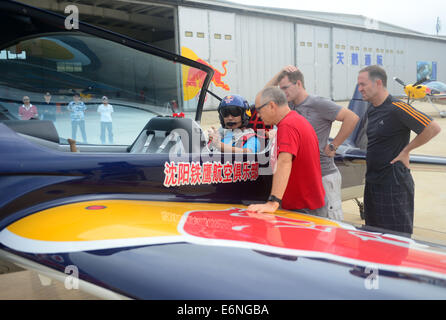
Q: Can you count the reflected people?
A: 4